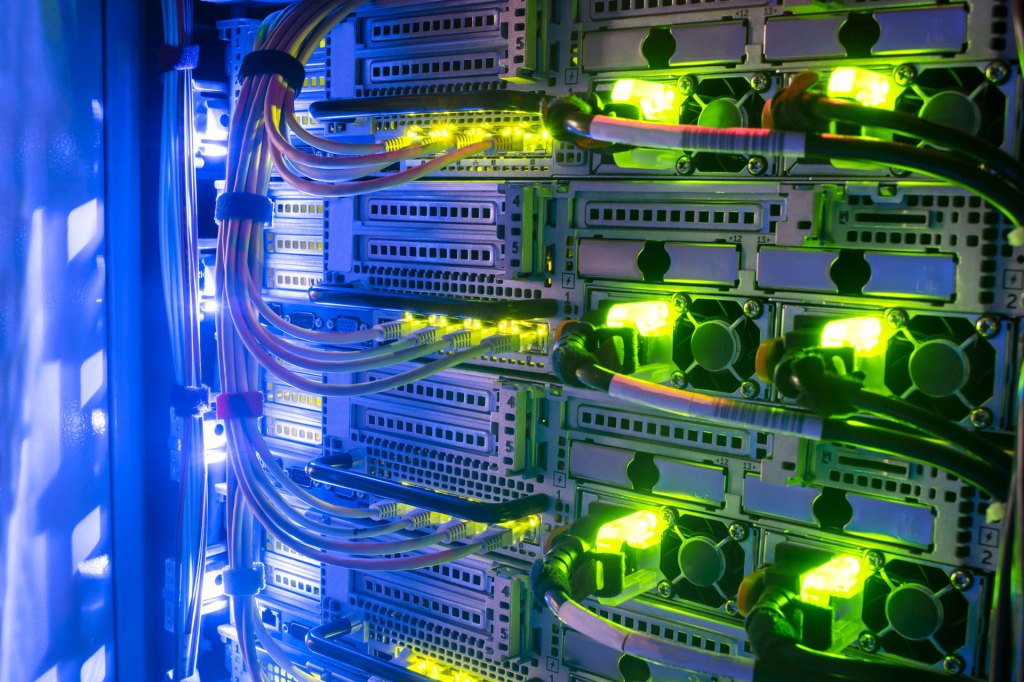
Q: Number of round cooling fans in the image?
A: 6